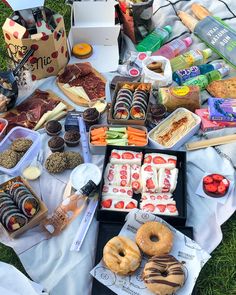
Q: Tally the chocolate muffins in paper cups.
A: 4